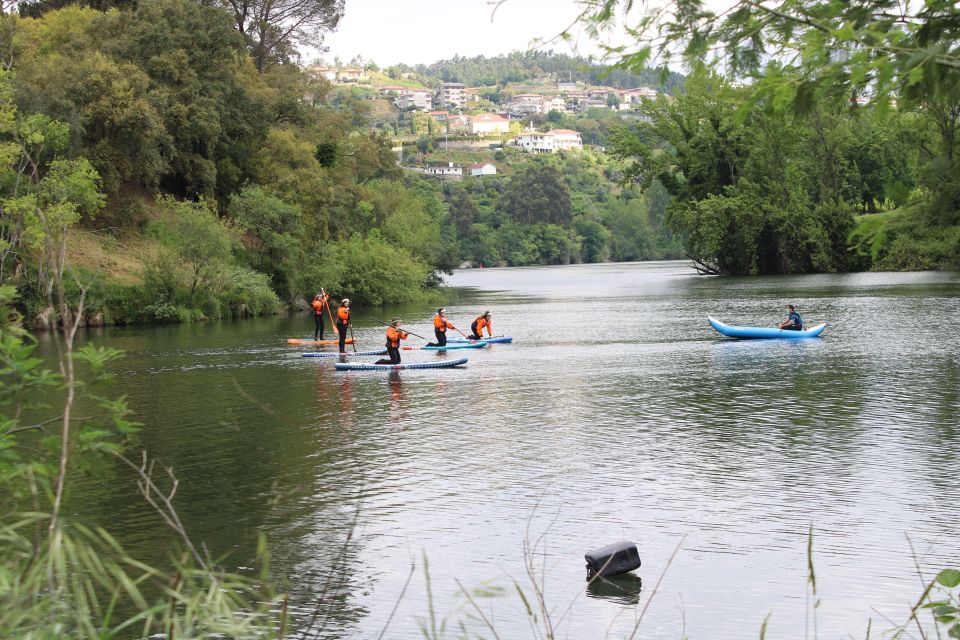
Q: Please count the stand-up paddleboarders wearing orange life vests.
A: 5